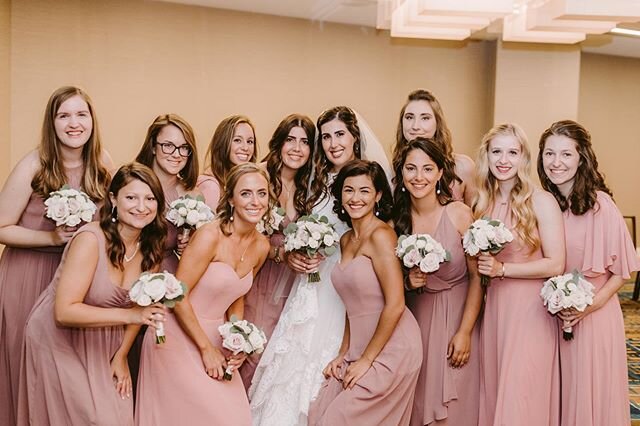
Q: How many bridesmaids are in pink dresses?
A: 11